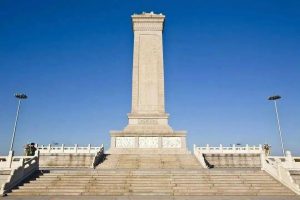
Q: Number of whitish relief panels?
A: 3